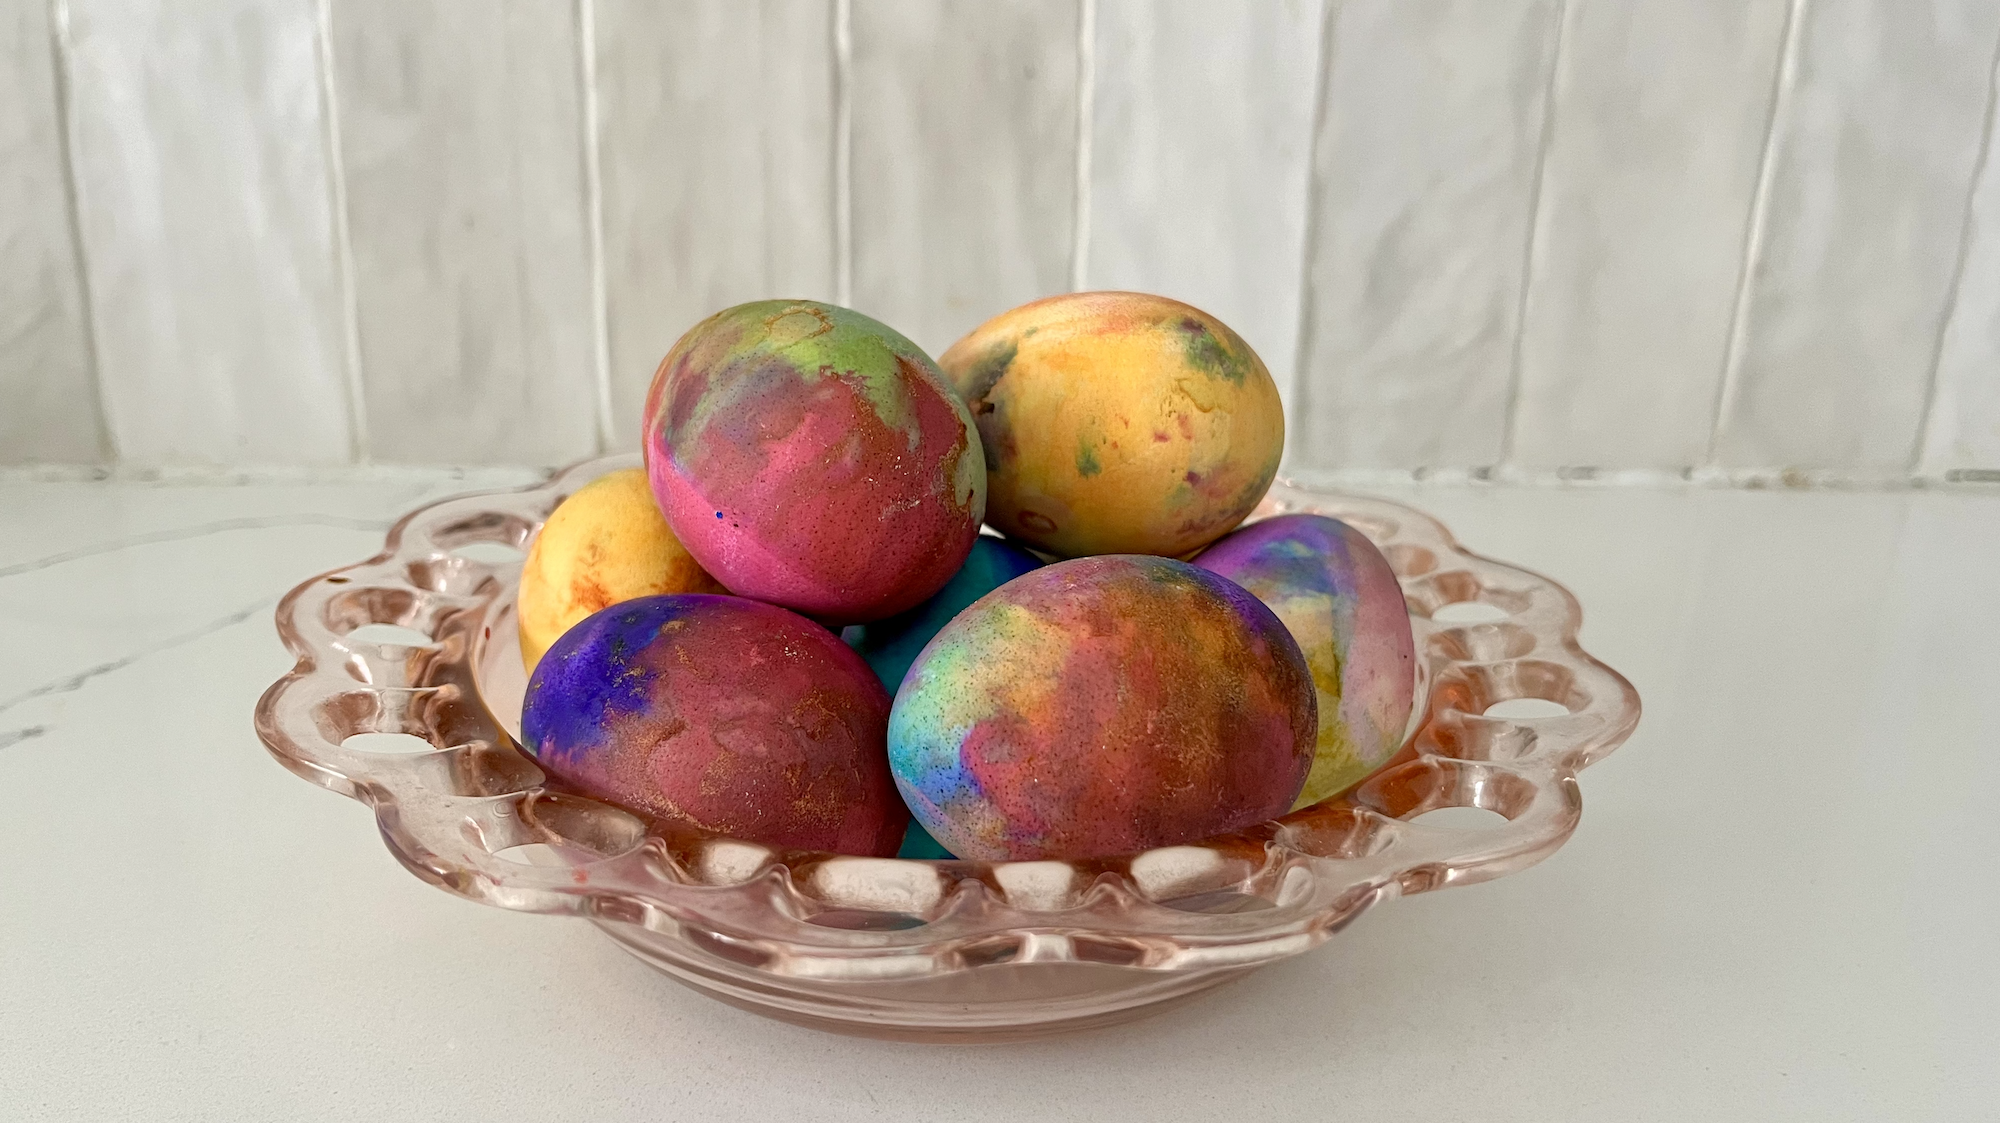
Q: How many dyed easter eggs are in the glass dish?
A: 7